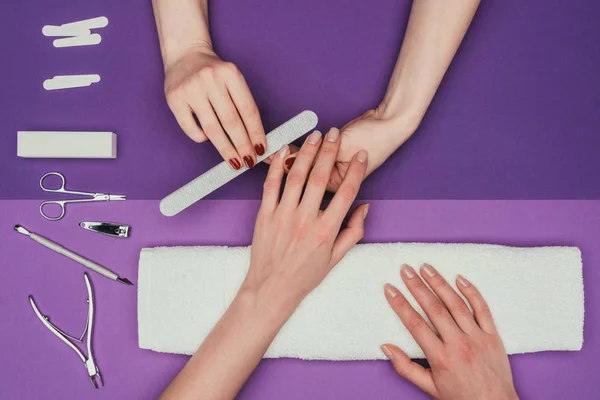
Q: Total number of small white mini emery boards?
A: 5